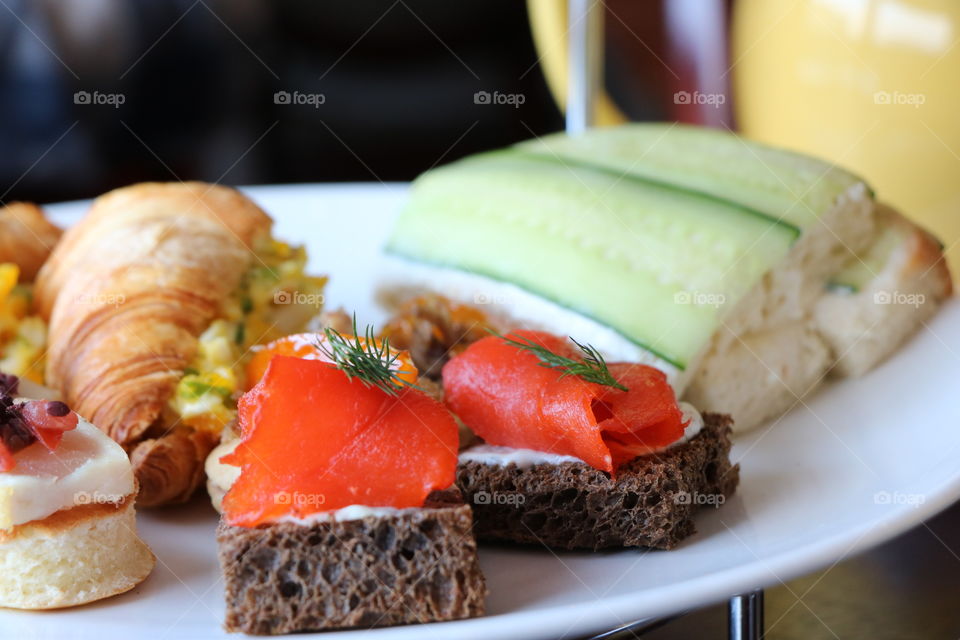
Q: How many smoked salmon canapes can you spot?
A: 2